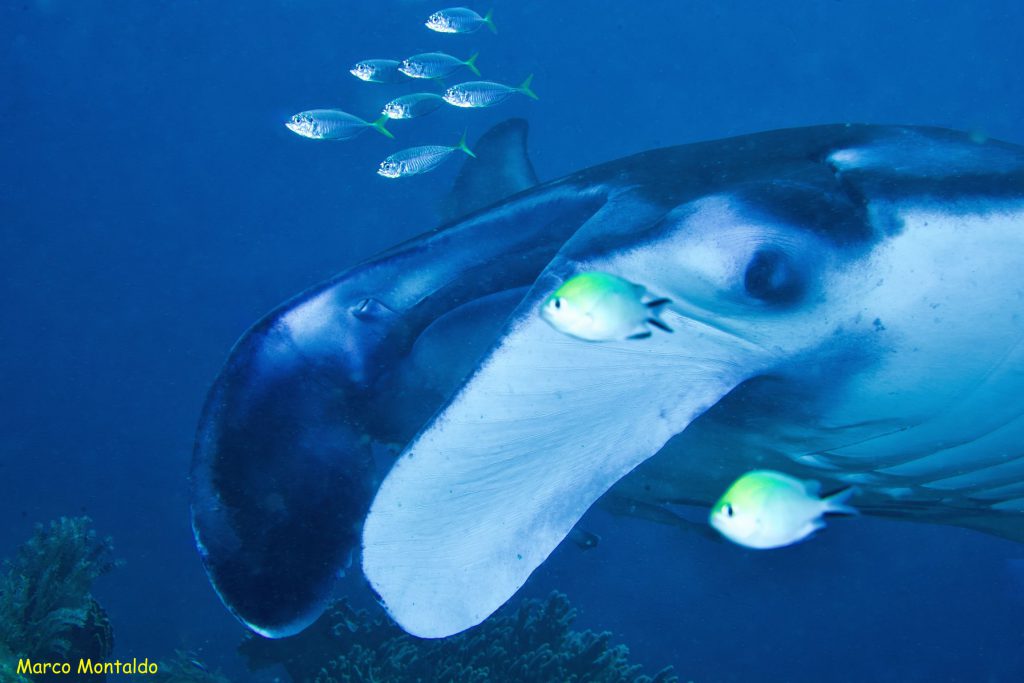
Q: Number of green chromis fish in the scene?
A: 2